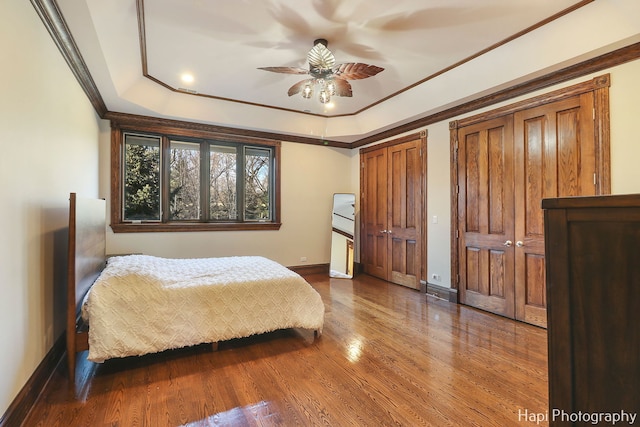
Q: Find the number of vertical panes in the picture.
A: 4